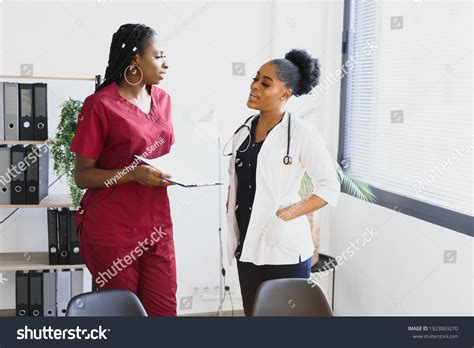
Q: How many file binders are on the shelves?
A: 15